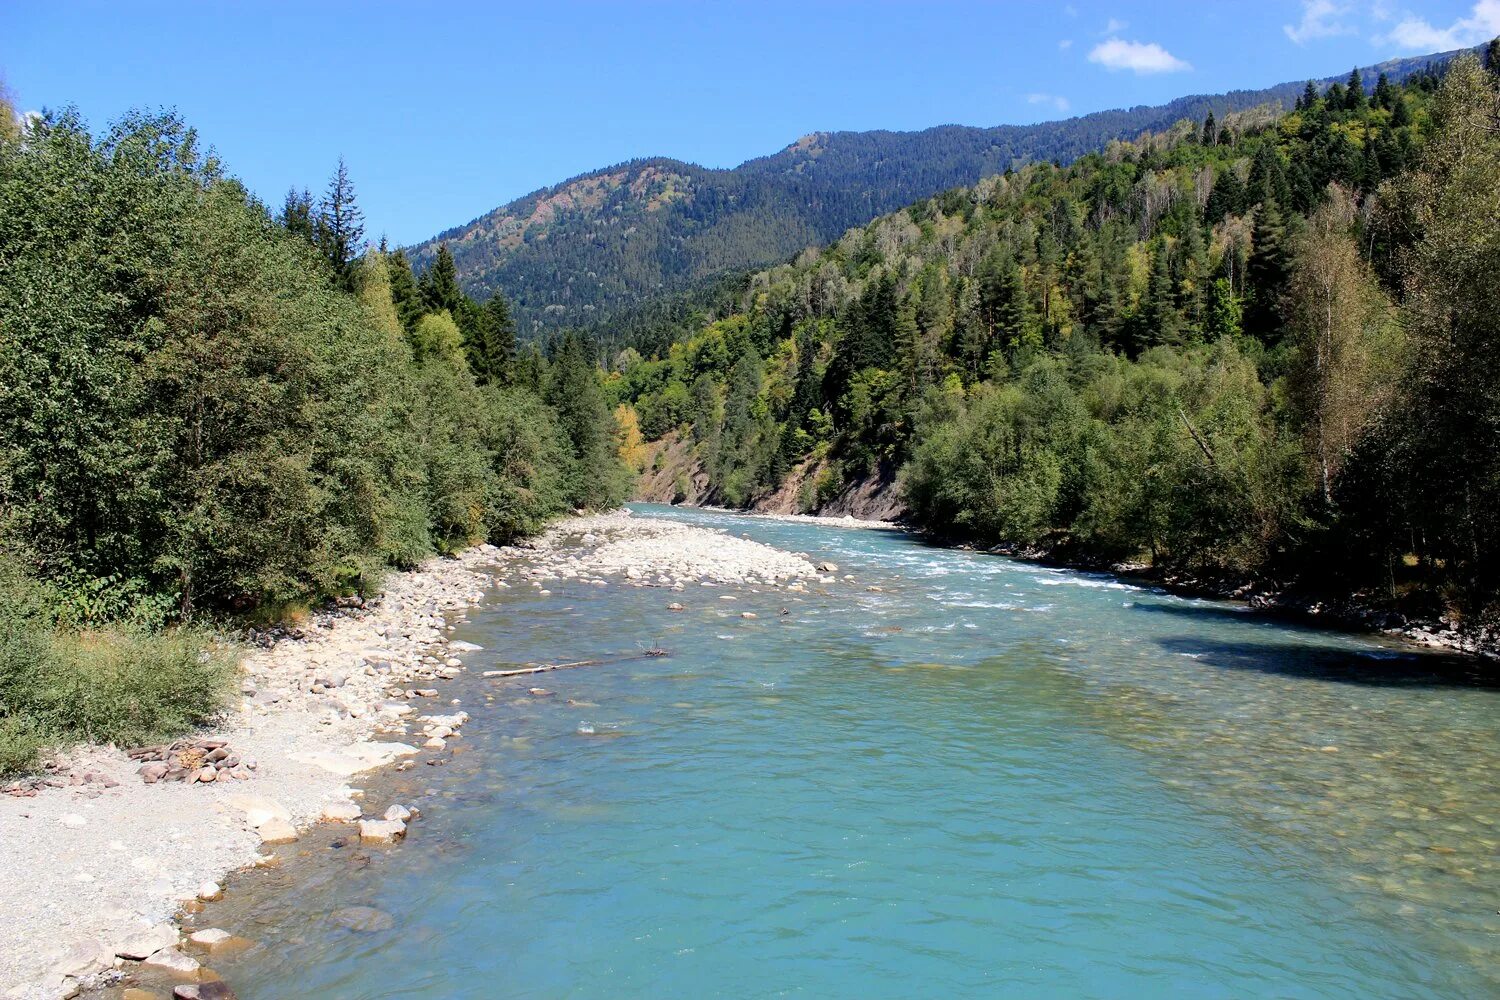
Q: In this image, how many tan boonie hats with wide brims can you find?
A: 0